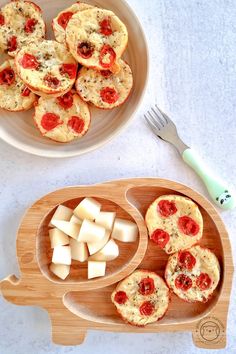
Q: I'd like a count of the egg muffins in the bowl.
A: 7